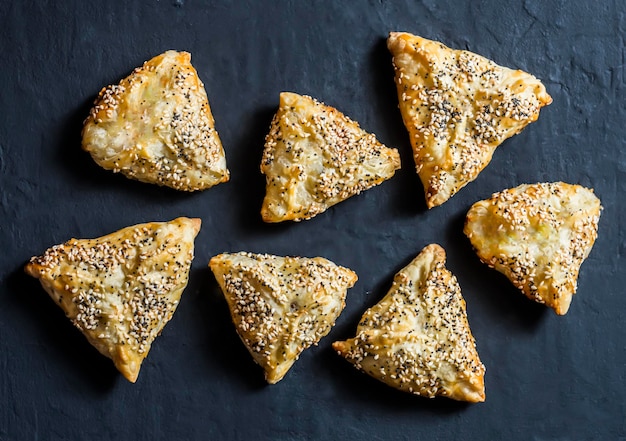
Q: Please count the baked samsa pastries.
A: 7